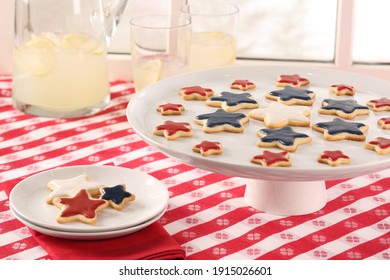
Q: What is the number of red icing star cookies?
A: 13